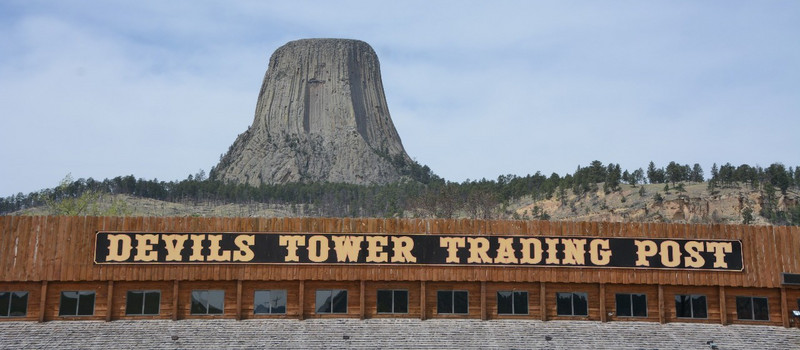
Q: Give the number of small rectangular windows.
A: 13